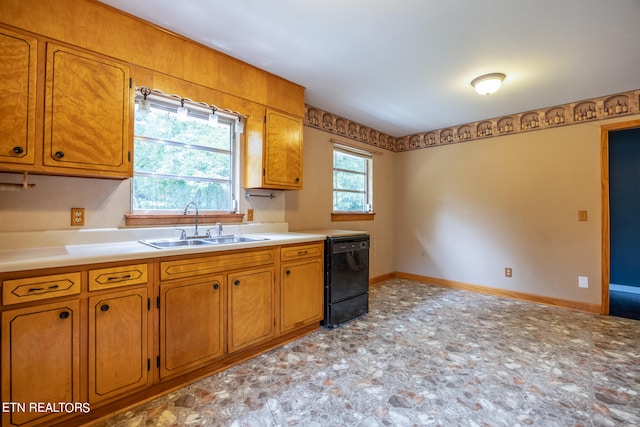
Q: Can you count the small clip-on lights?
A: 4